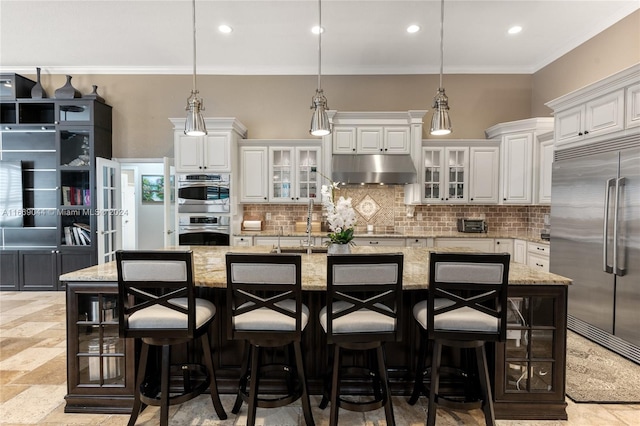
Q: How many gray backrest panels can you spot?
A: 4